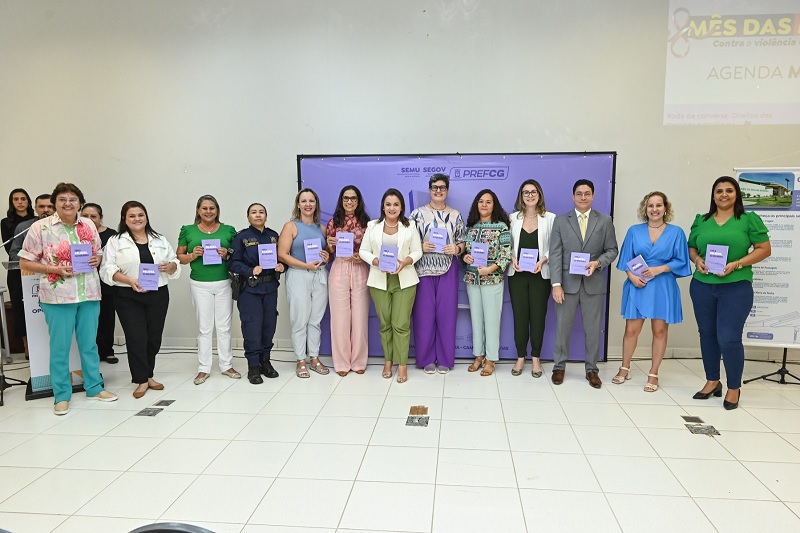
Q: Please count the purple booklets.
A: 13